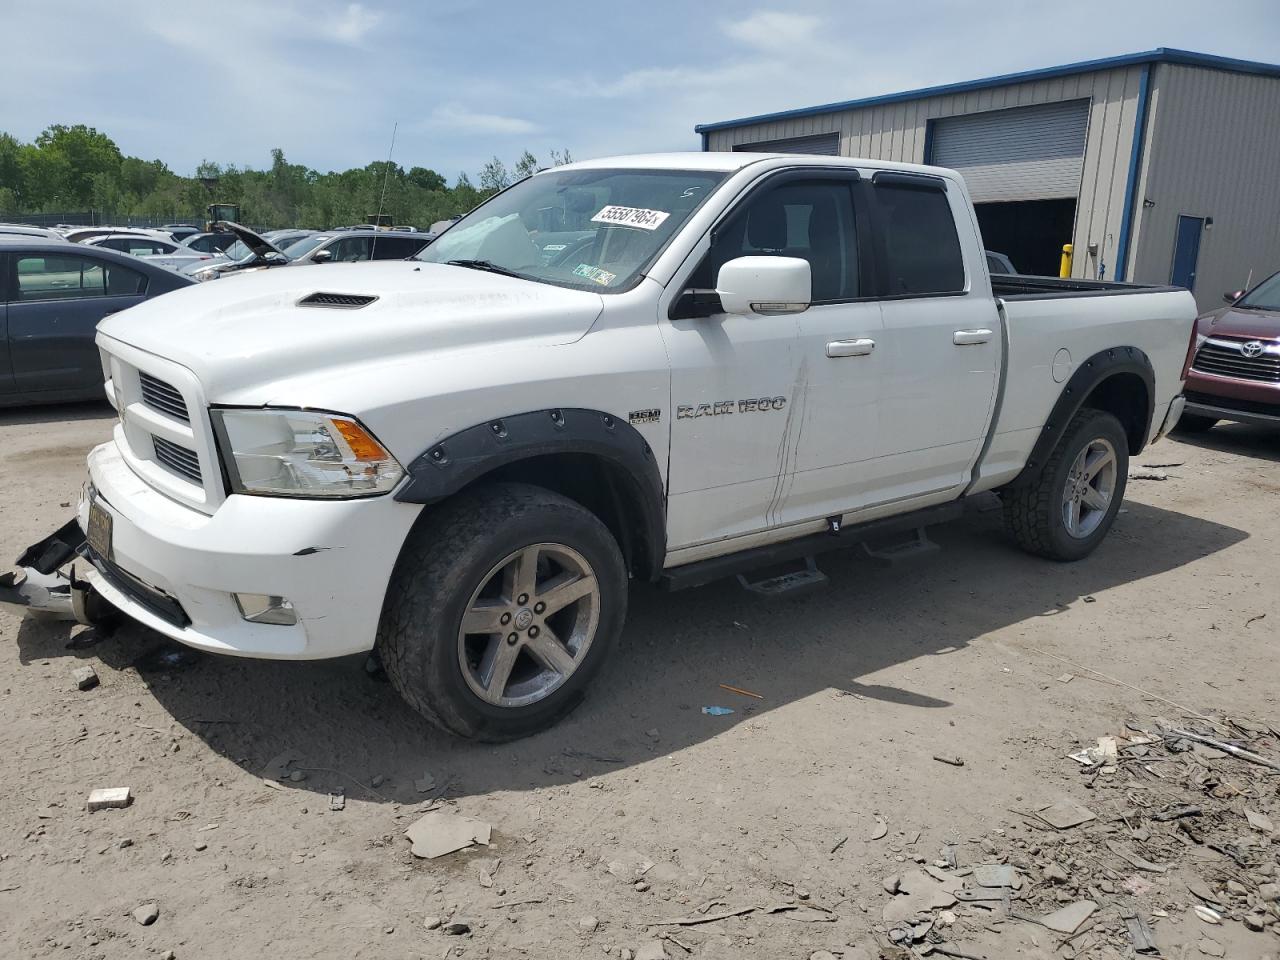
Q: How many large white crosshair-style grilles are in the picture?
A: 1